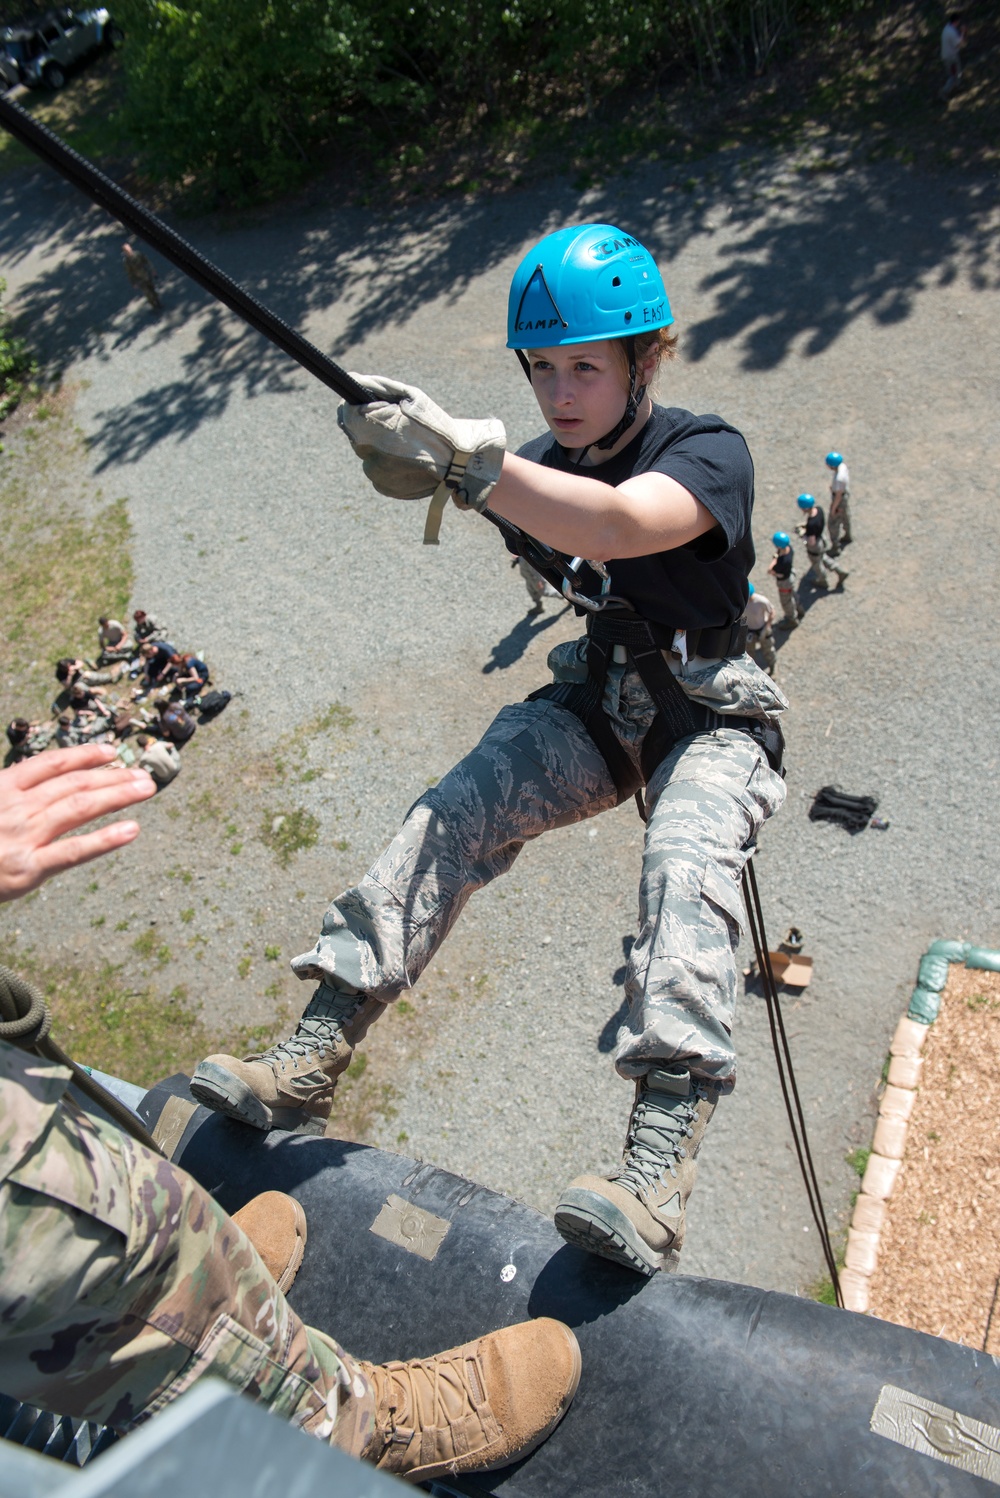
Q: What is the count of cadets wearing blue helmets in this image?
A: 5